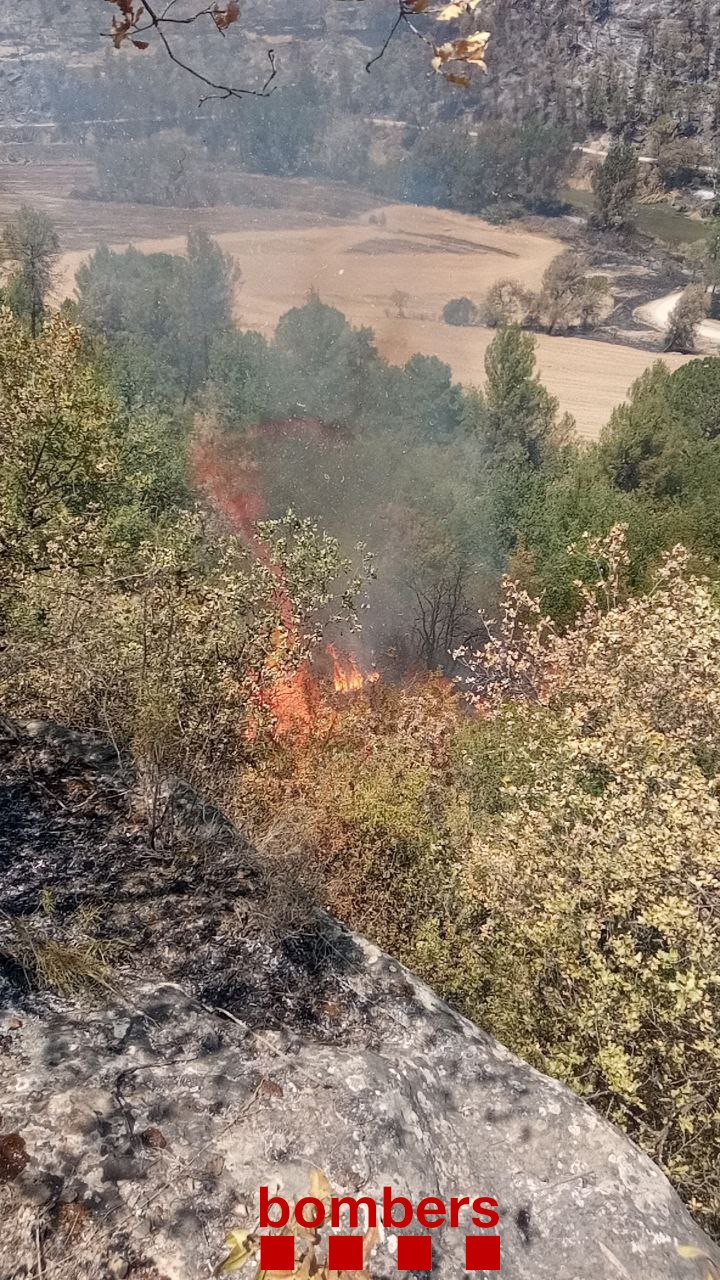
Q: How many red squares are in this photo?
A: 4